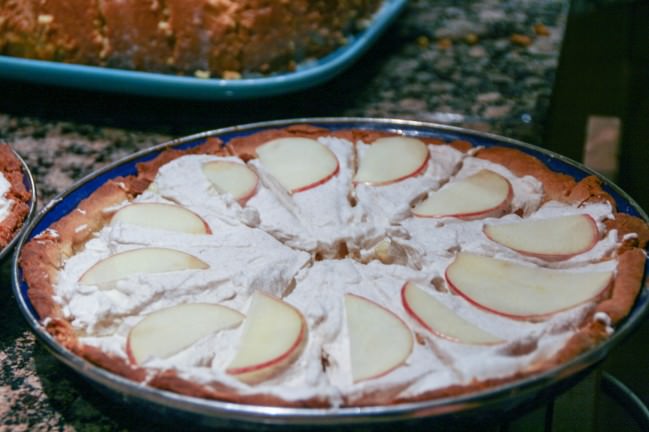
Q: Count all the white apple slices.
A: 12